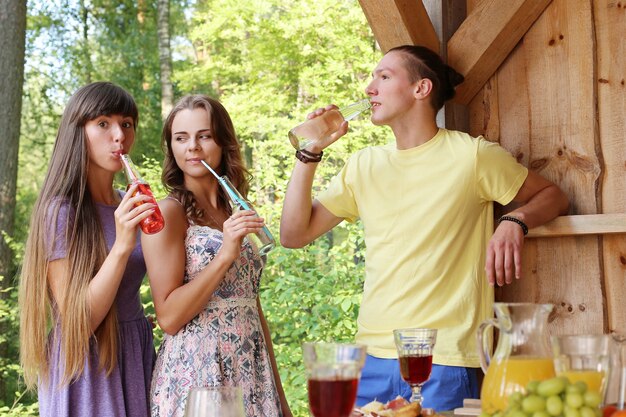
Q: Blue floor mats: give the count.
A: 0